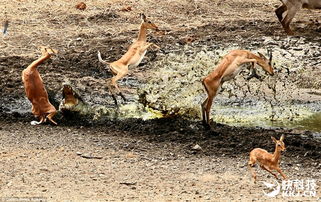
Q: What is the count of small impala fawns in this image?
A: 1